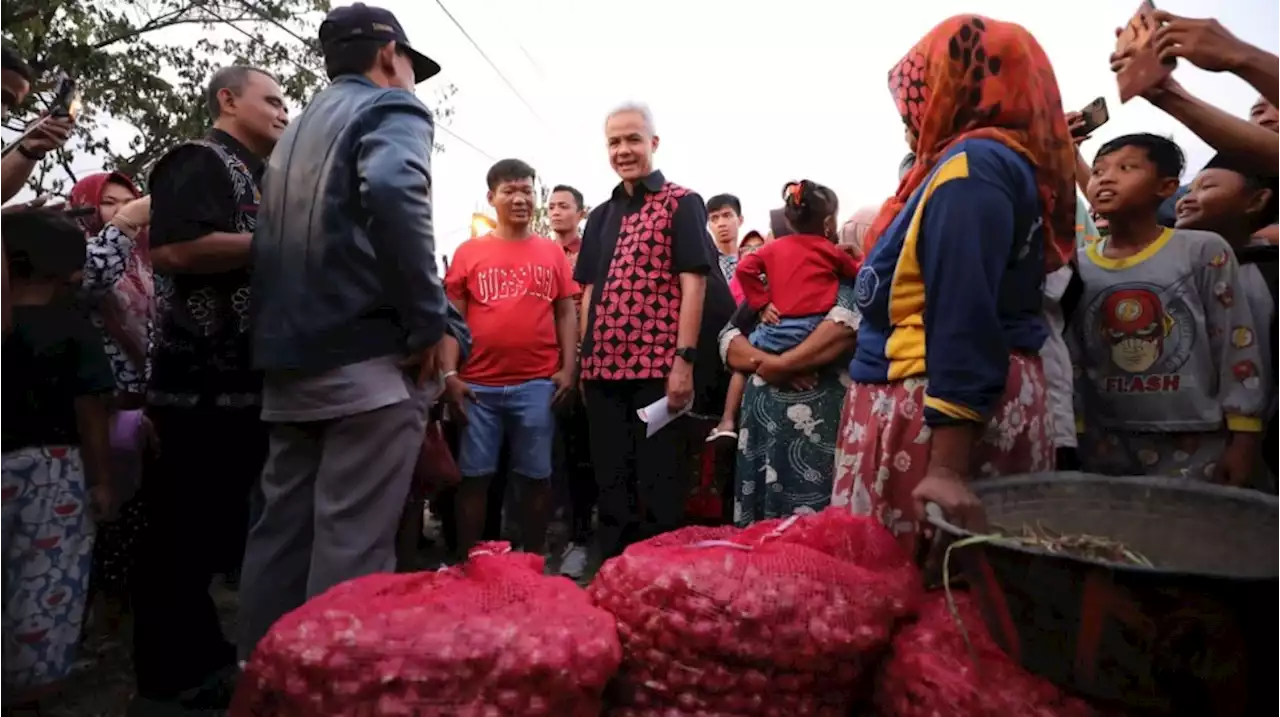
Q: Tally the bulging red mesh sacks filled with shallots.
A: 3